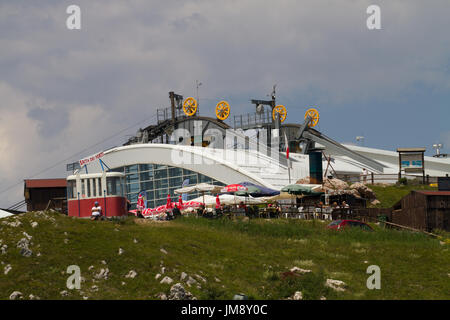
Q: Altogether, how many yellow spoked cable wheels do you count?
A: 4